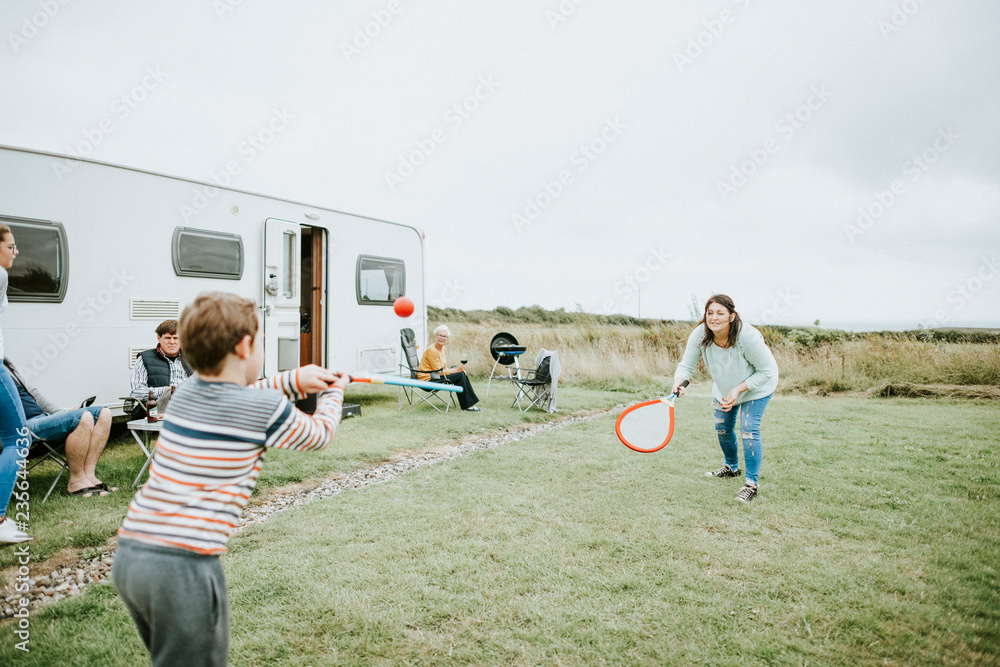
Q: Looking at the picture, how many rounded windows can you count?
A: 3